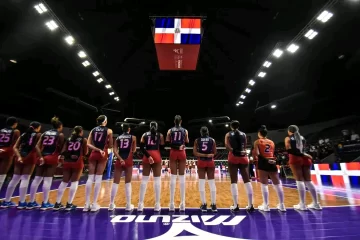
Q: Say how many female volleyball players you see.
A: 12